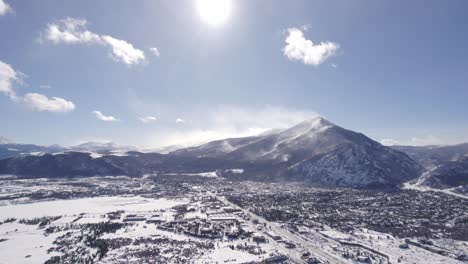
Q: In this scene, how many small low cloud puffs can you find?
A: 3